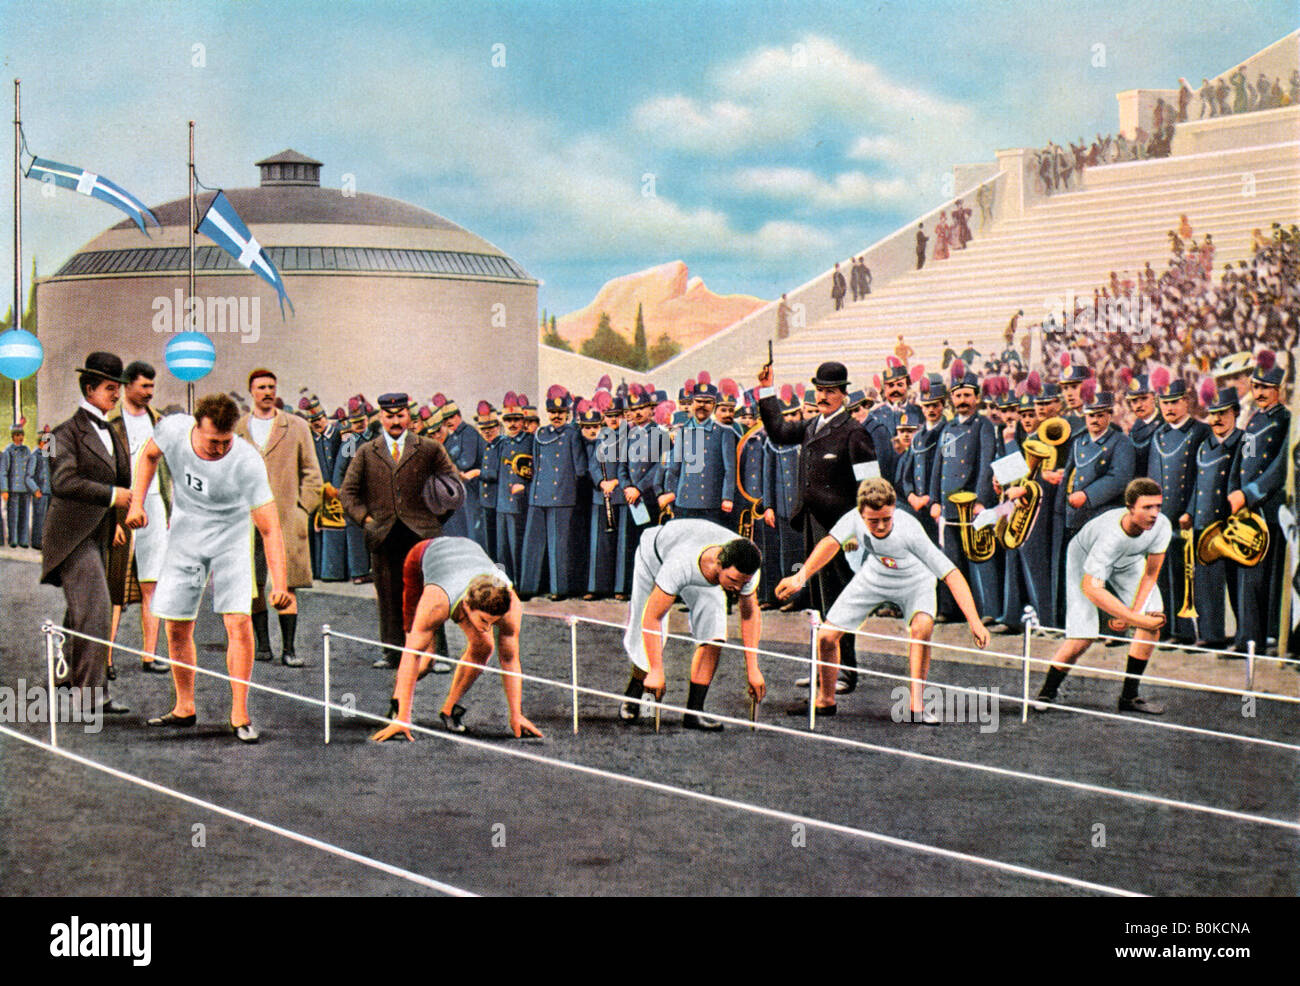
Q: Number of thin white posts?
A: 6